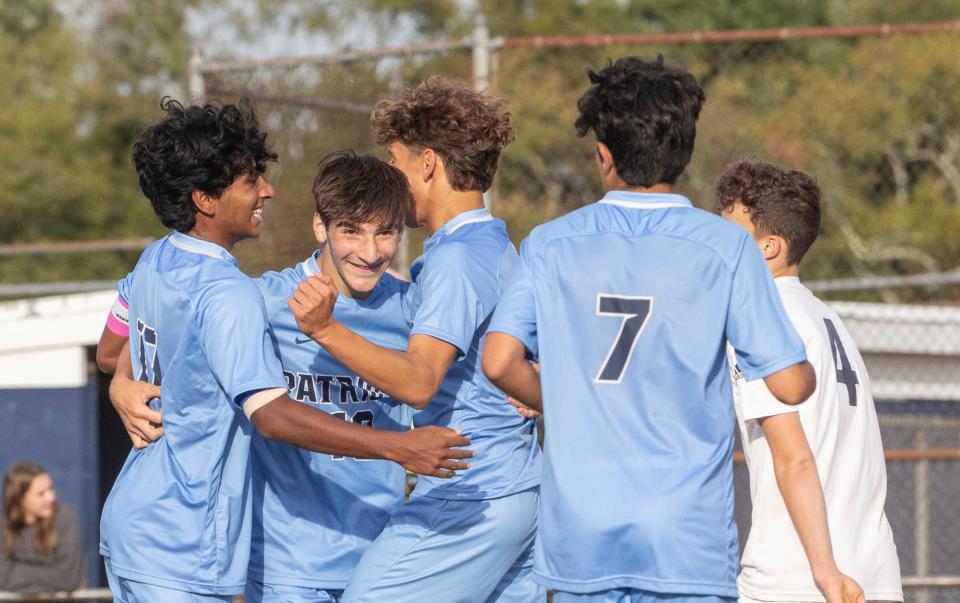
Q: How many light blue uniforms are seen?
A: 4